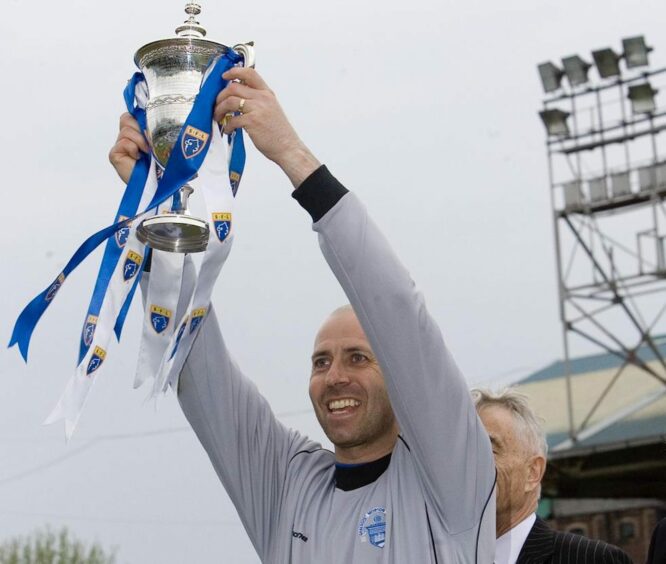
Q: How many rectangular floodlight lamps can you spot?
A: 6